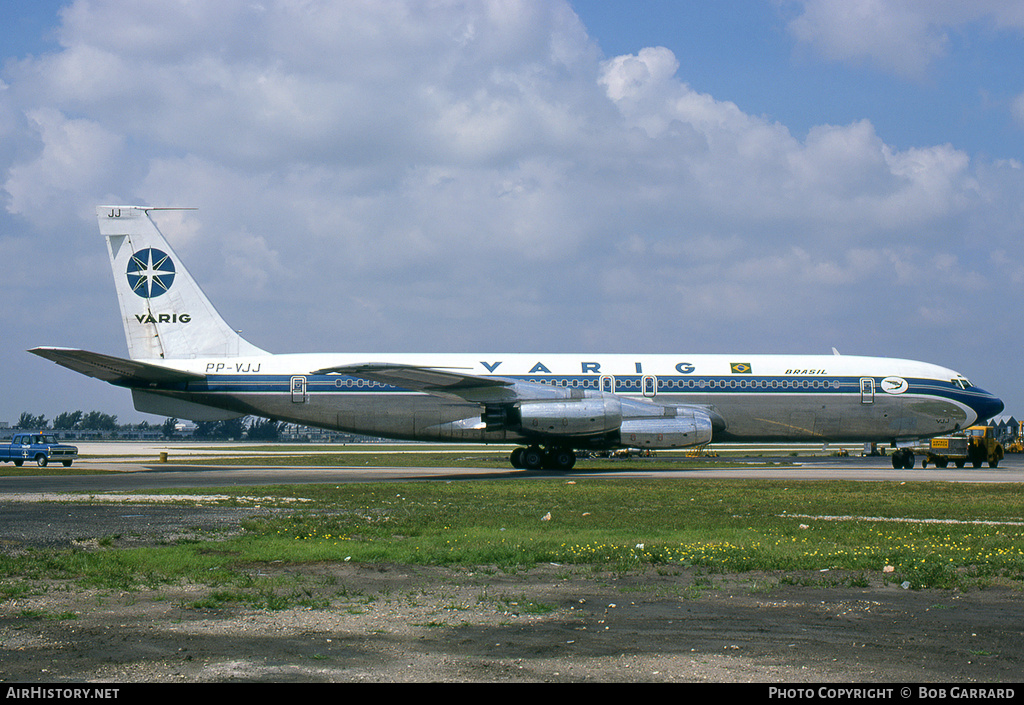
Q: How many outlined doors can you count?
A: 4